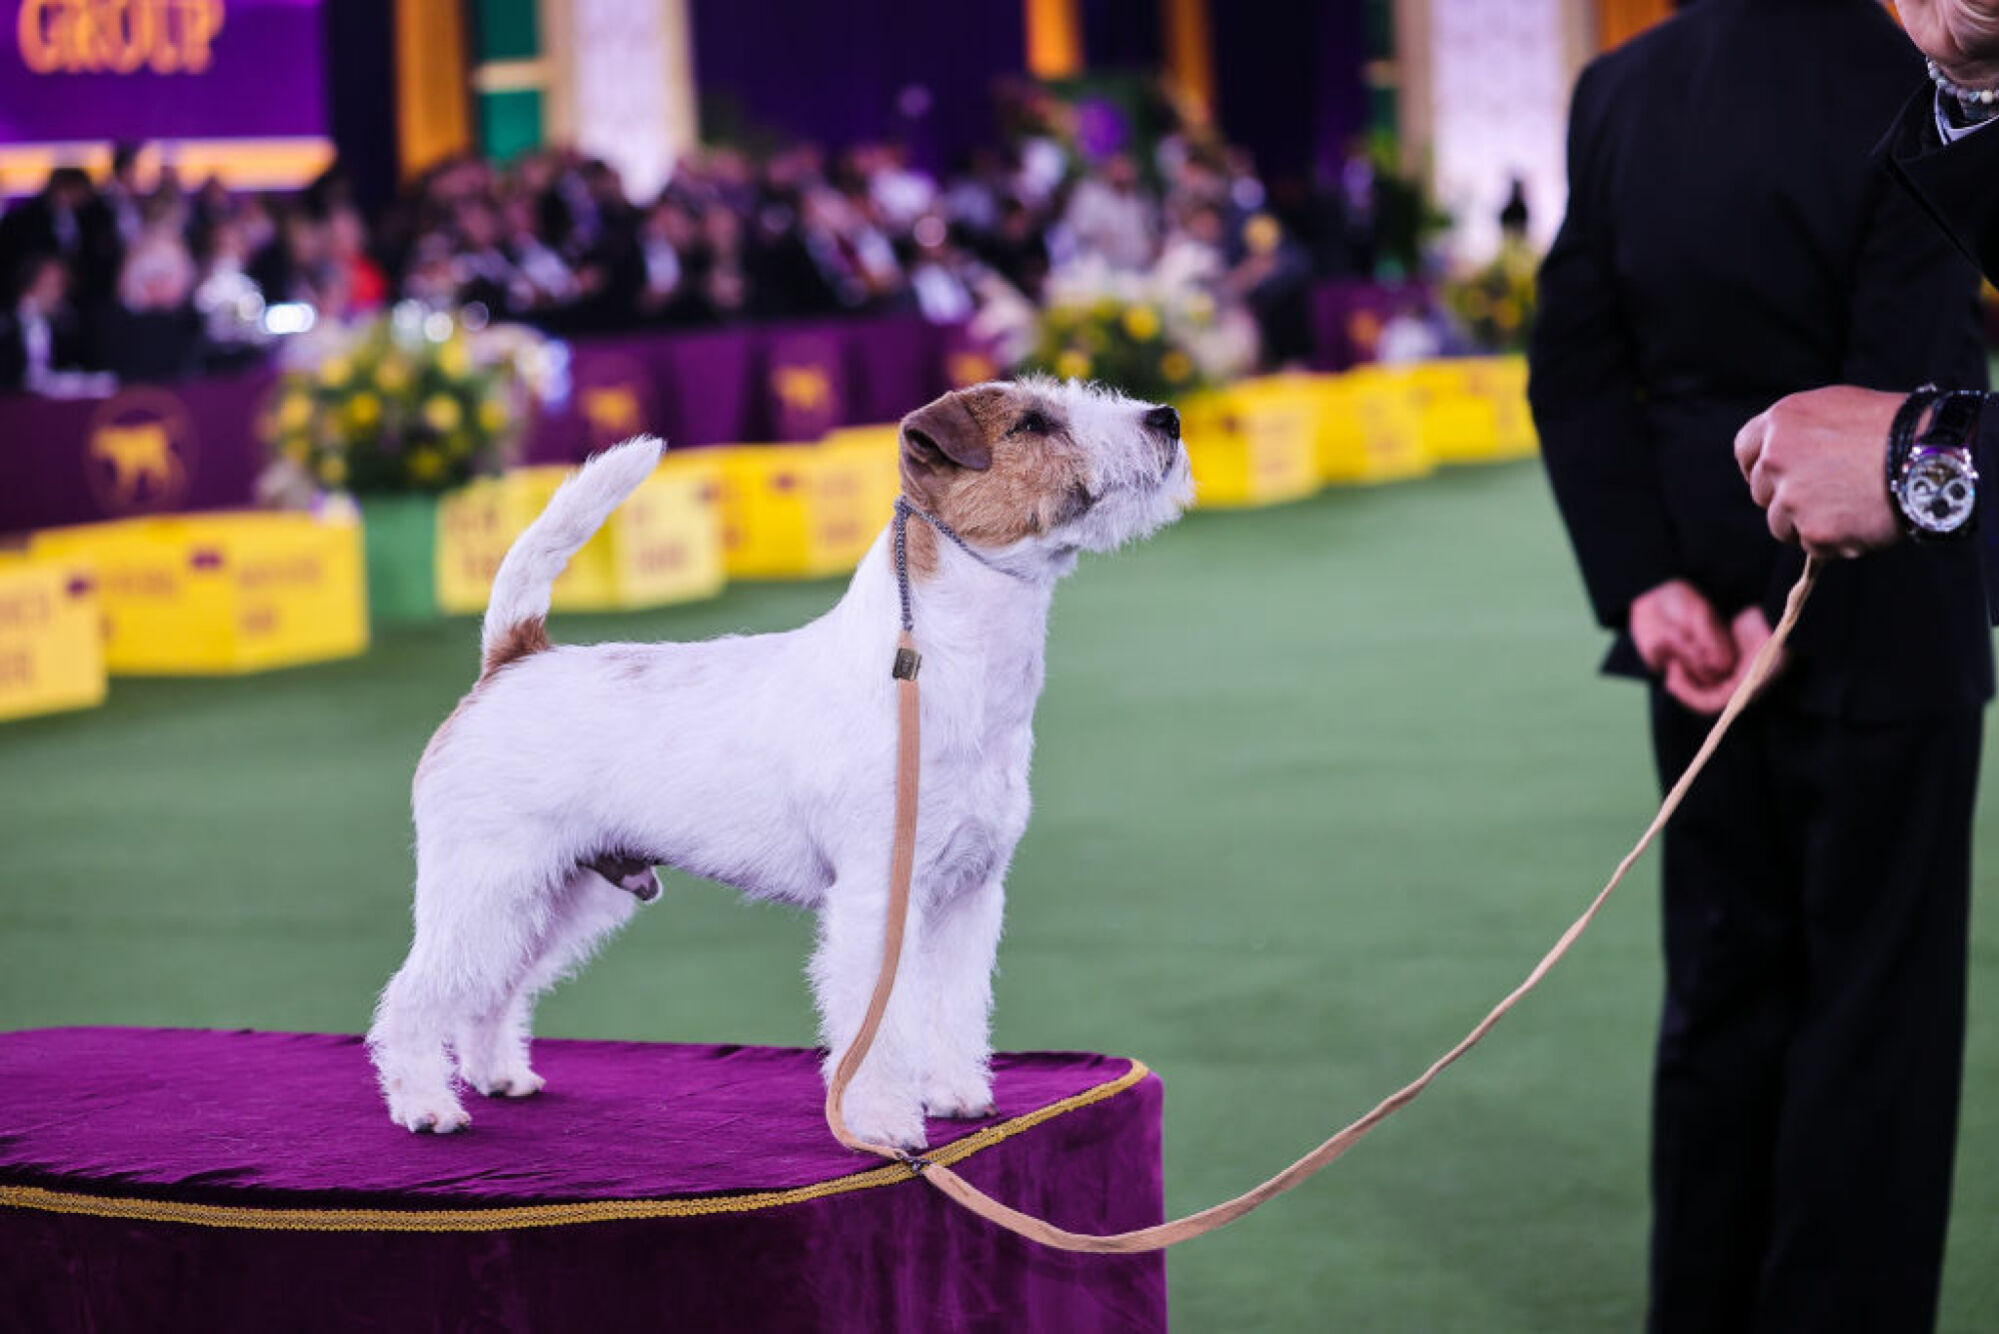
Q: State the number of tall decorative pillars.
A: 2